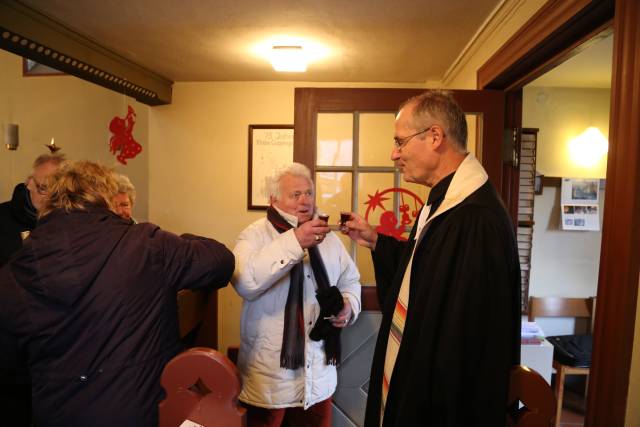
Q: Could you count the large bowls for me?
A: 0